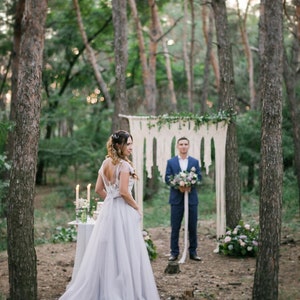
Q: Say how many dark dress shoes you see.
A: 2